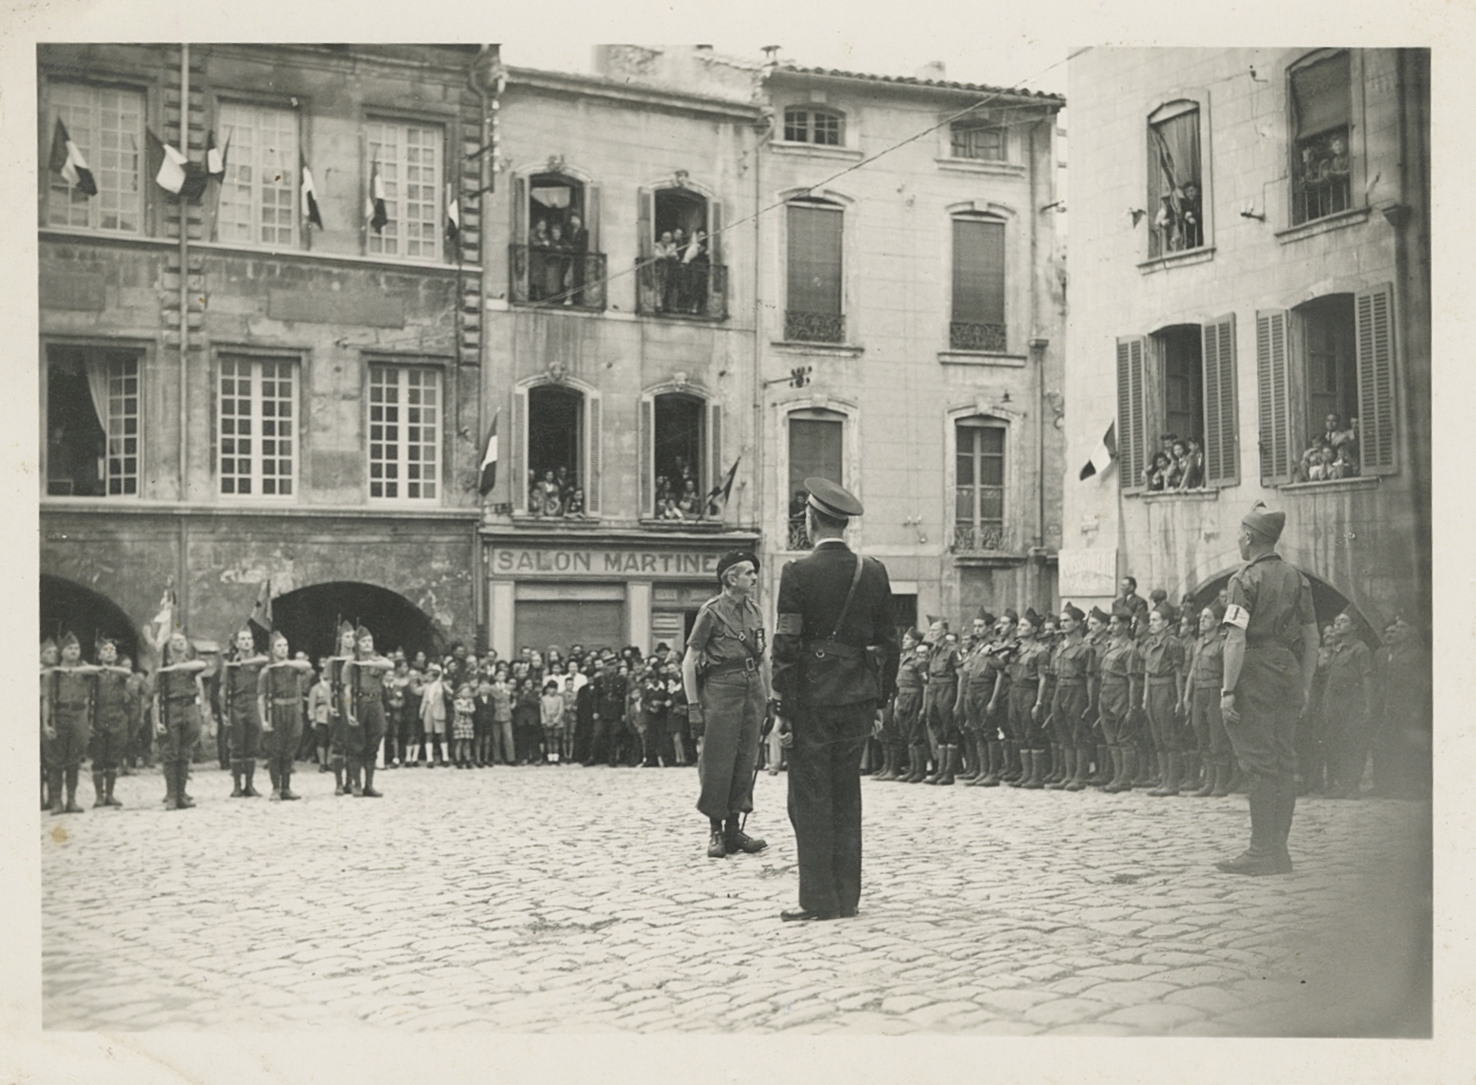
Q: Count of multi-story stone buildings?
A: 4